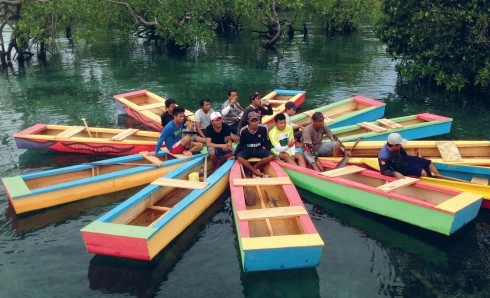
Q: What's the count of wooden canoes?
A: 11